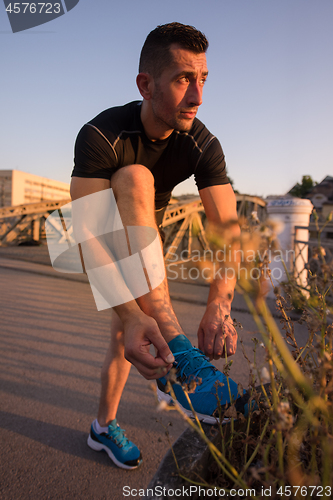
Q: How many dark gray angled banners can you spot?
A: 1